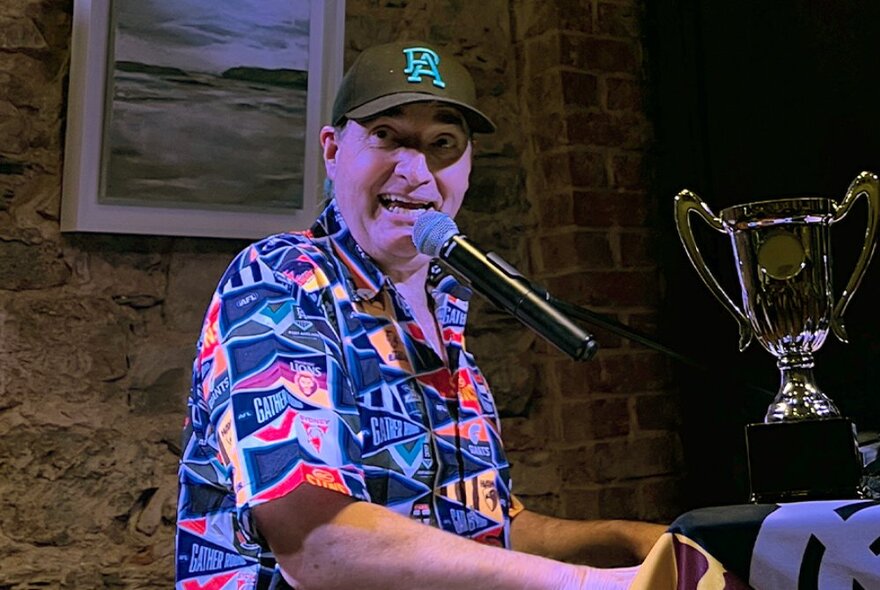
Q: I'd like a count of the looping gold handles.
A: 2